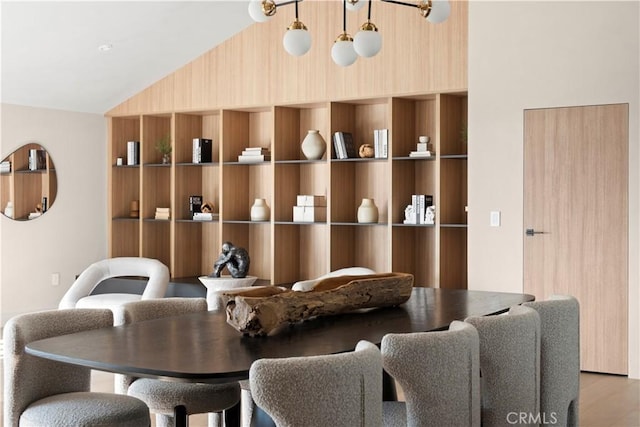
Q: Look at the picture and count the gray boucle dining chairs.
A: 6